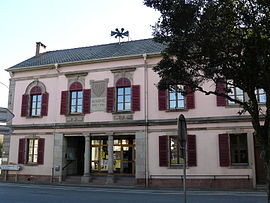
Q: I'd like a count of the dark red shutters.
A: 14